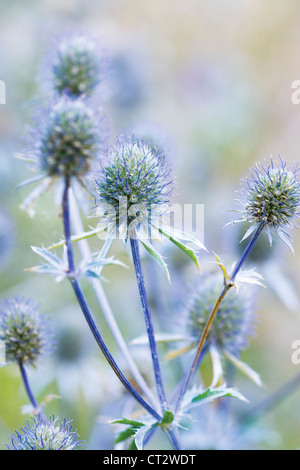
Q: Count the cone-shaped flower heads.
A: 7